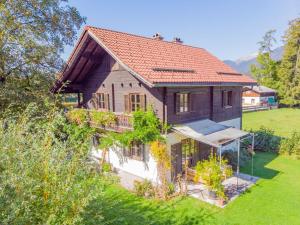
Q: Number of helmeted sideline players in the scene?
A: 0